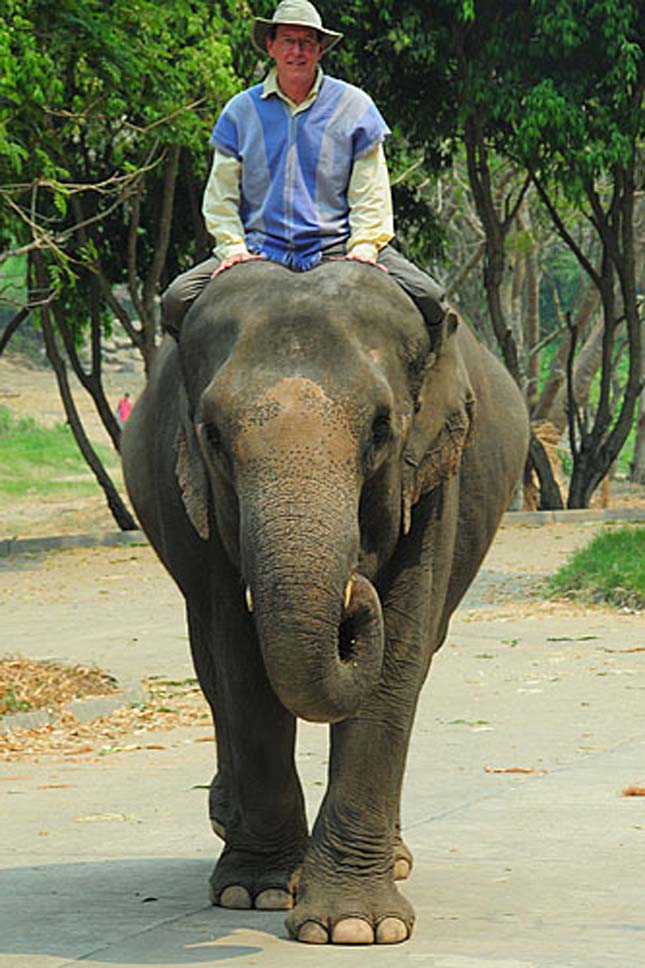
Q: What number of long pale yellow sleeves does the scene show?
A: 2